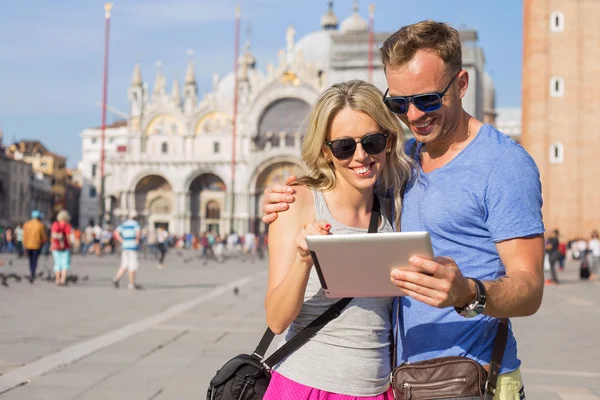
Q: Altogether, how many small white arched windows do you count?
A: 3